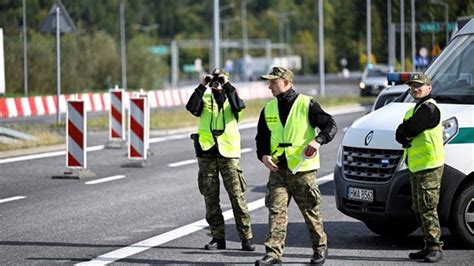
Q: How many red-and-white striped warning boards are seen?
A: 3